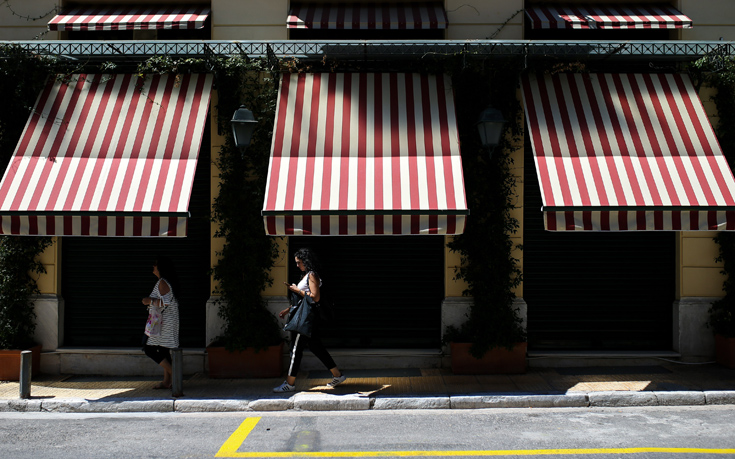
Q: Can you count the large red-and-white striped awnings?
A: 3